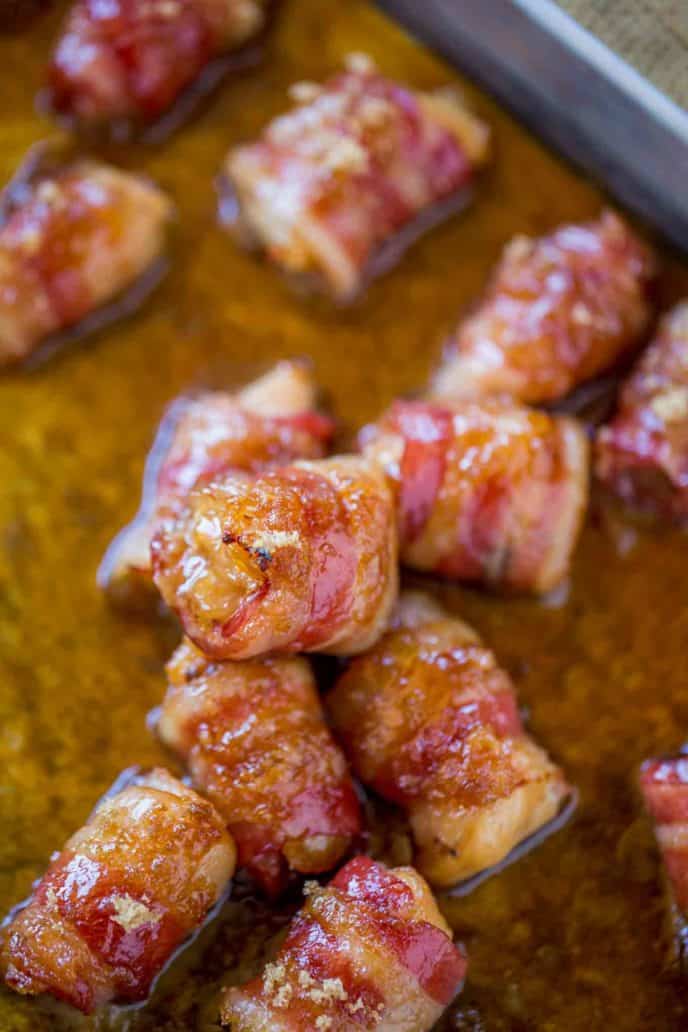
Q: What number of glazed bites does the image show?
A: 13